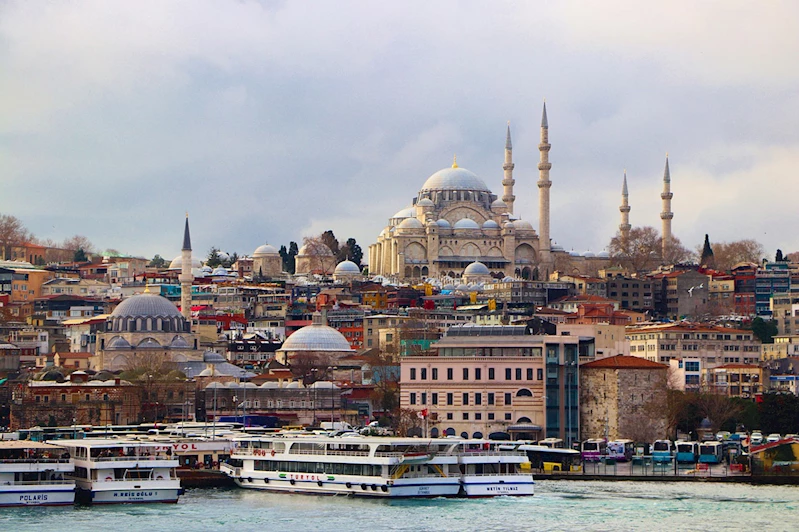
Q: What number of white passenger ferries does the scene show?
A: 4